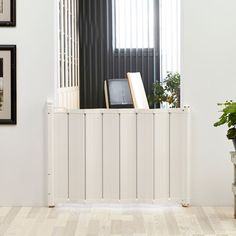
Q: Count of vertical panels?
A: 8